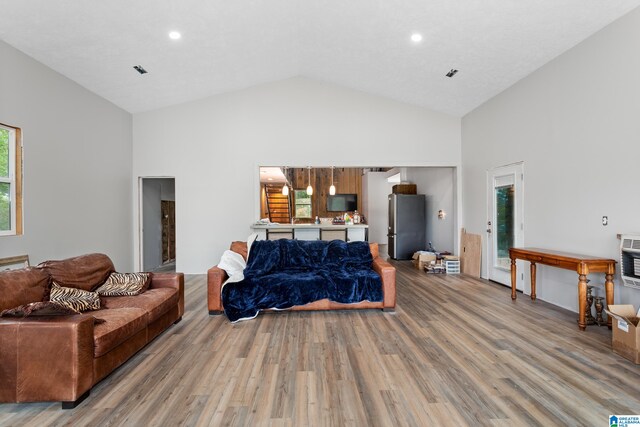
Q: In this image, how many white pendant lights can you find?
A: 3